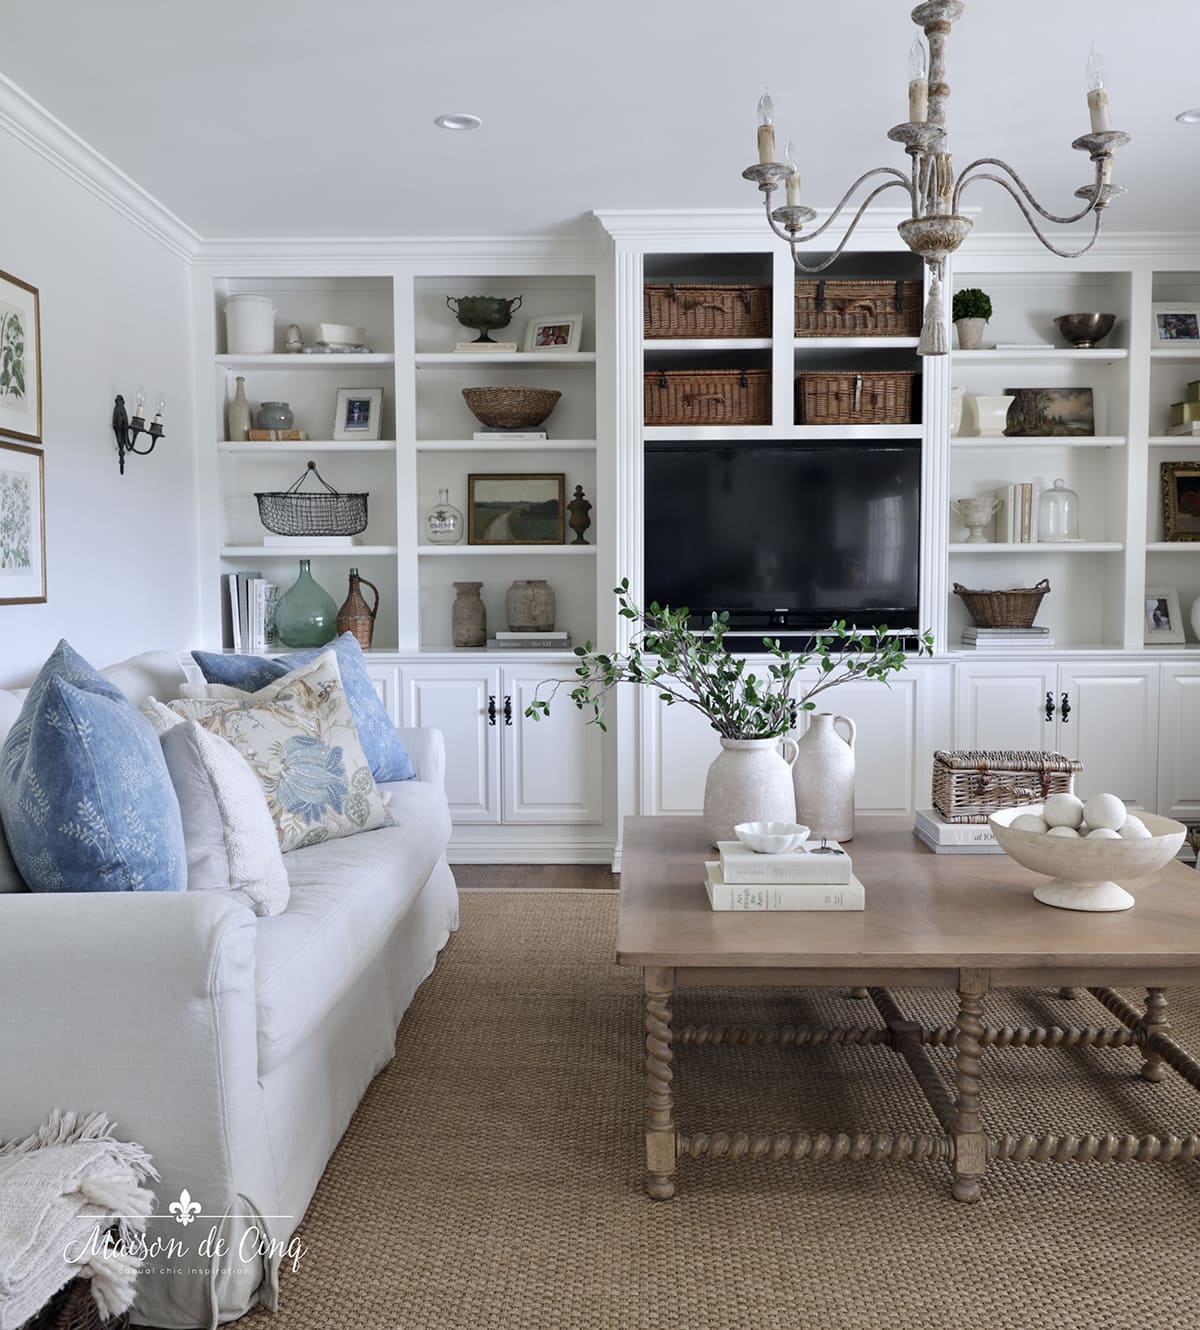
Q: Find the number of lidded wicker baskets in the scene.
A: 5